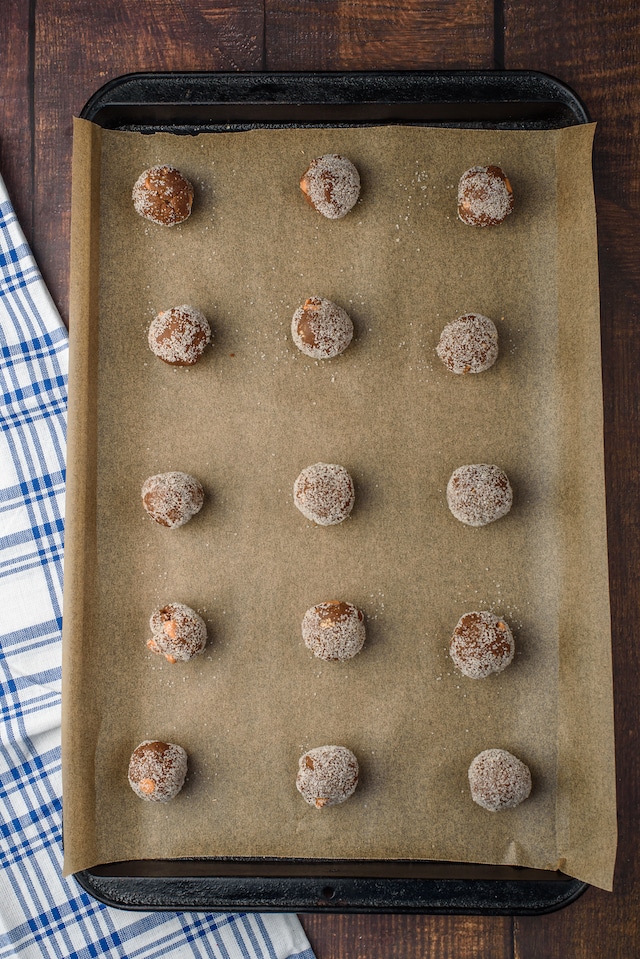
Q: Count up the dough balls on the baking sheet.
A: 15